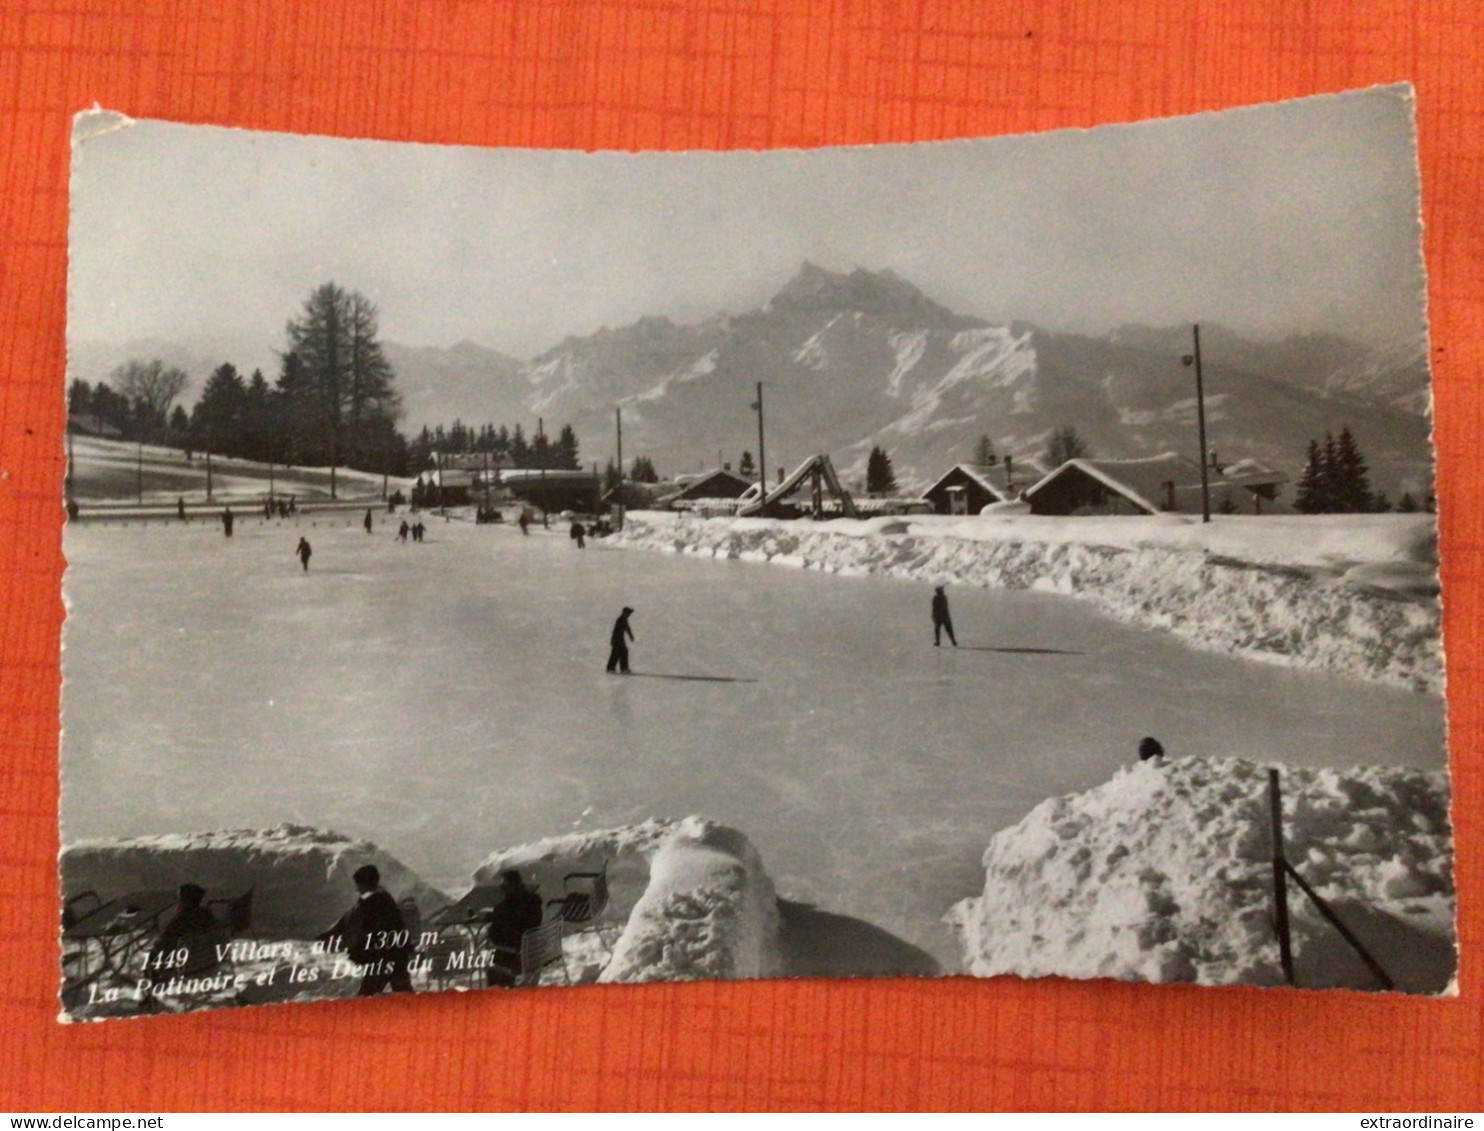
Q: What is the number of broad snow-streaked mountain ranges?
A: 1